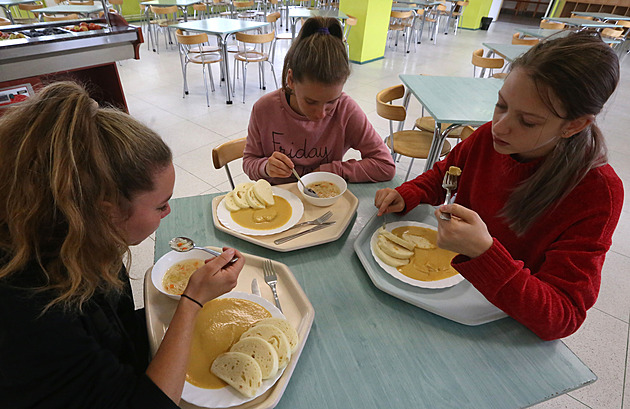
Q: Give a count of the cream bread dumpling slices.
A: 12